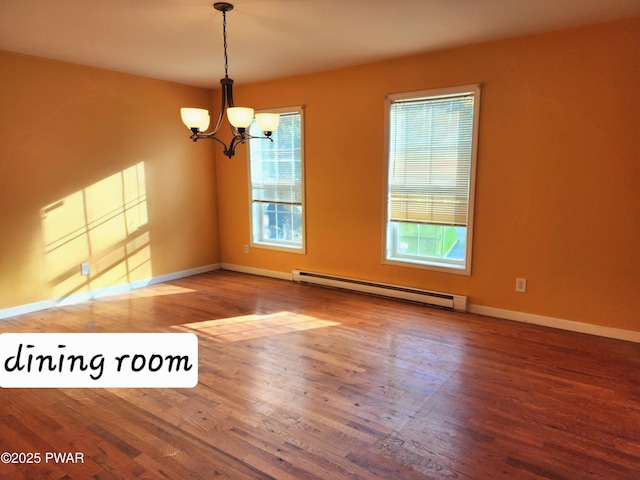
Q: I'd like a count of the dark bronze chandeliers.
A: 1